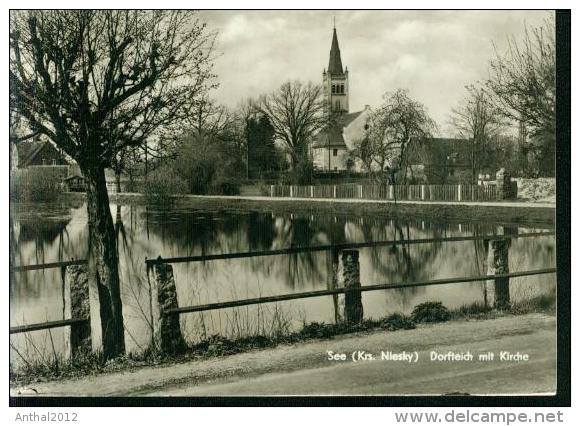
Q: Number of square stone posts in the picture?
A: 4